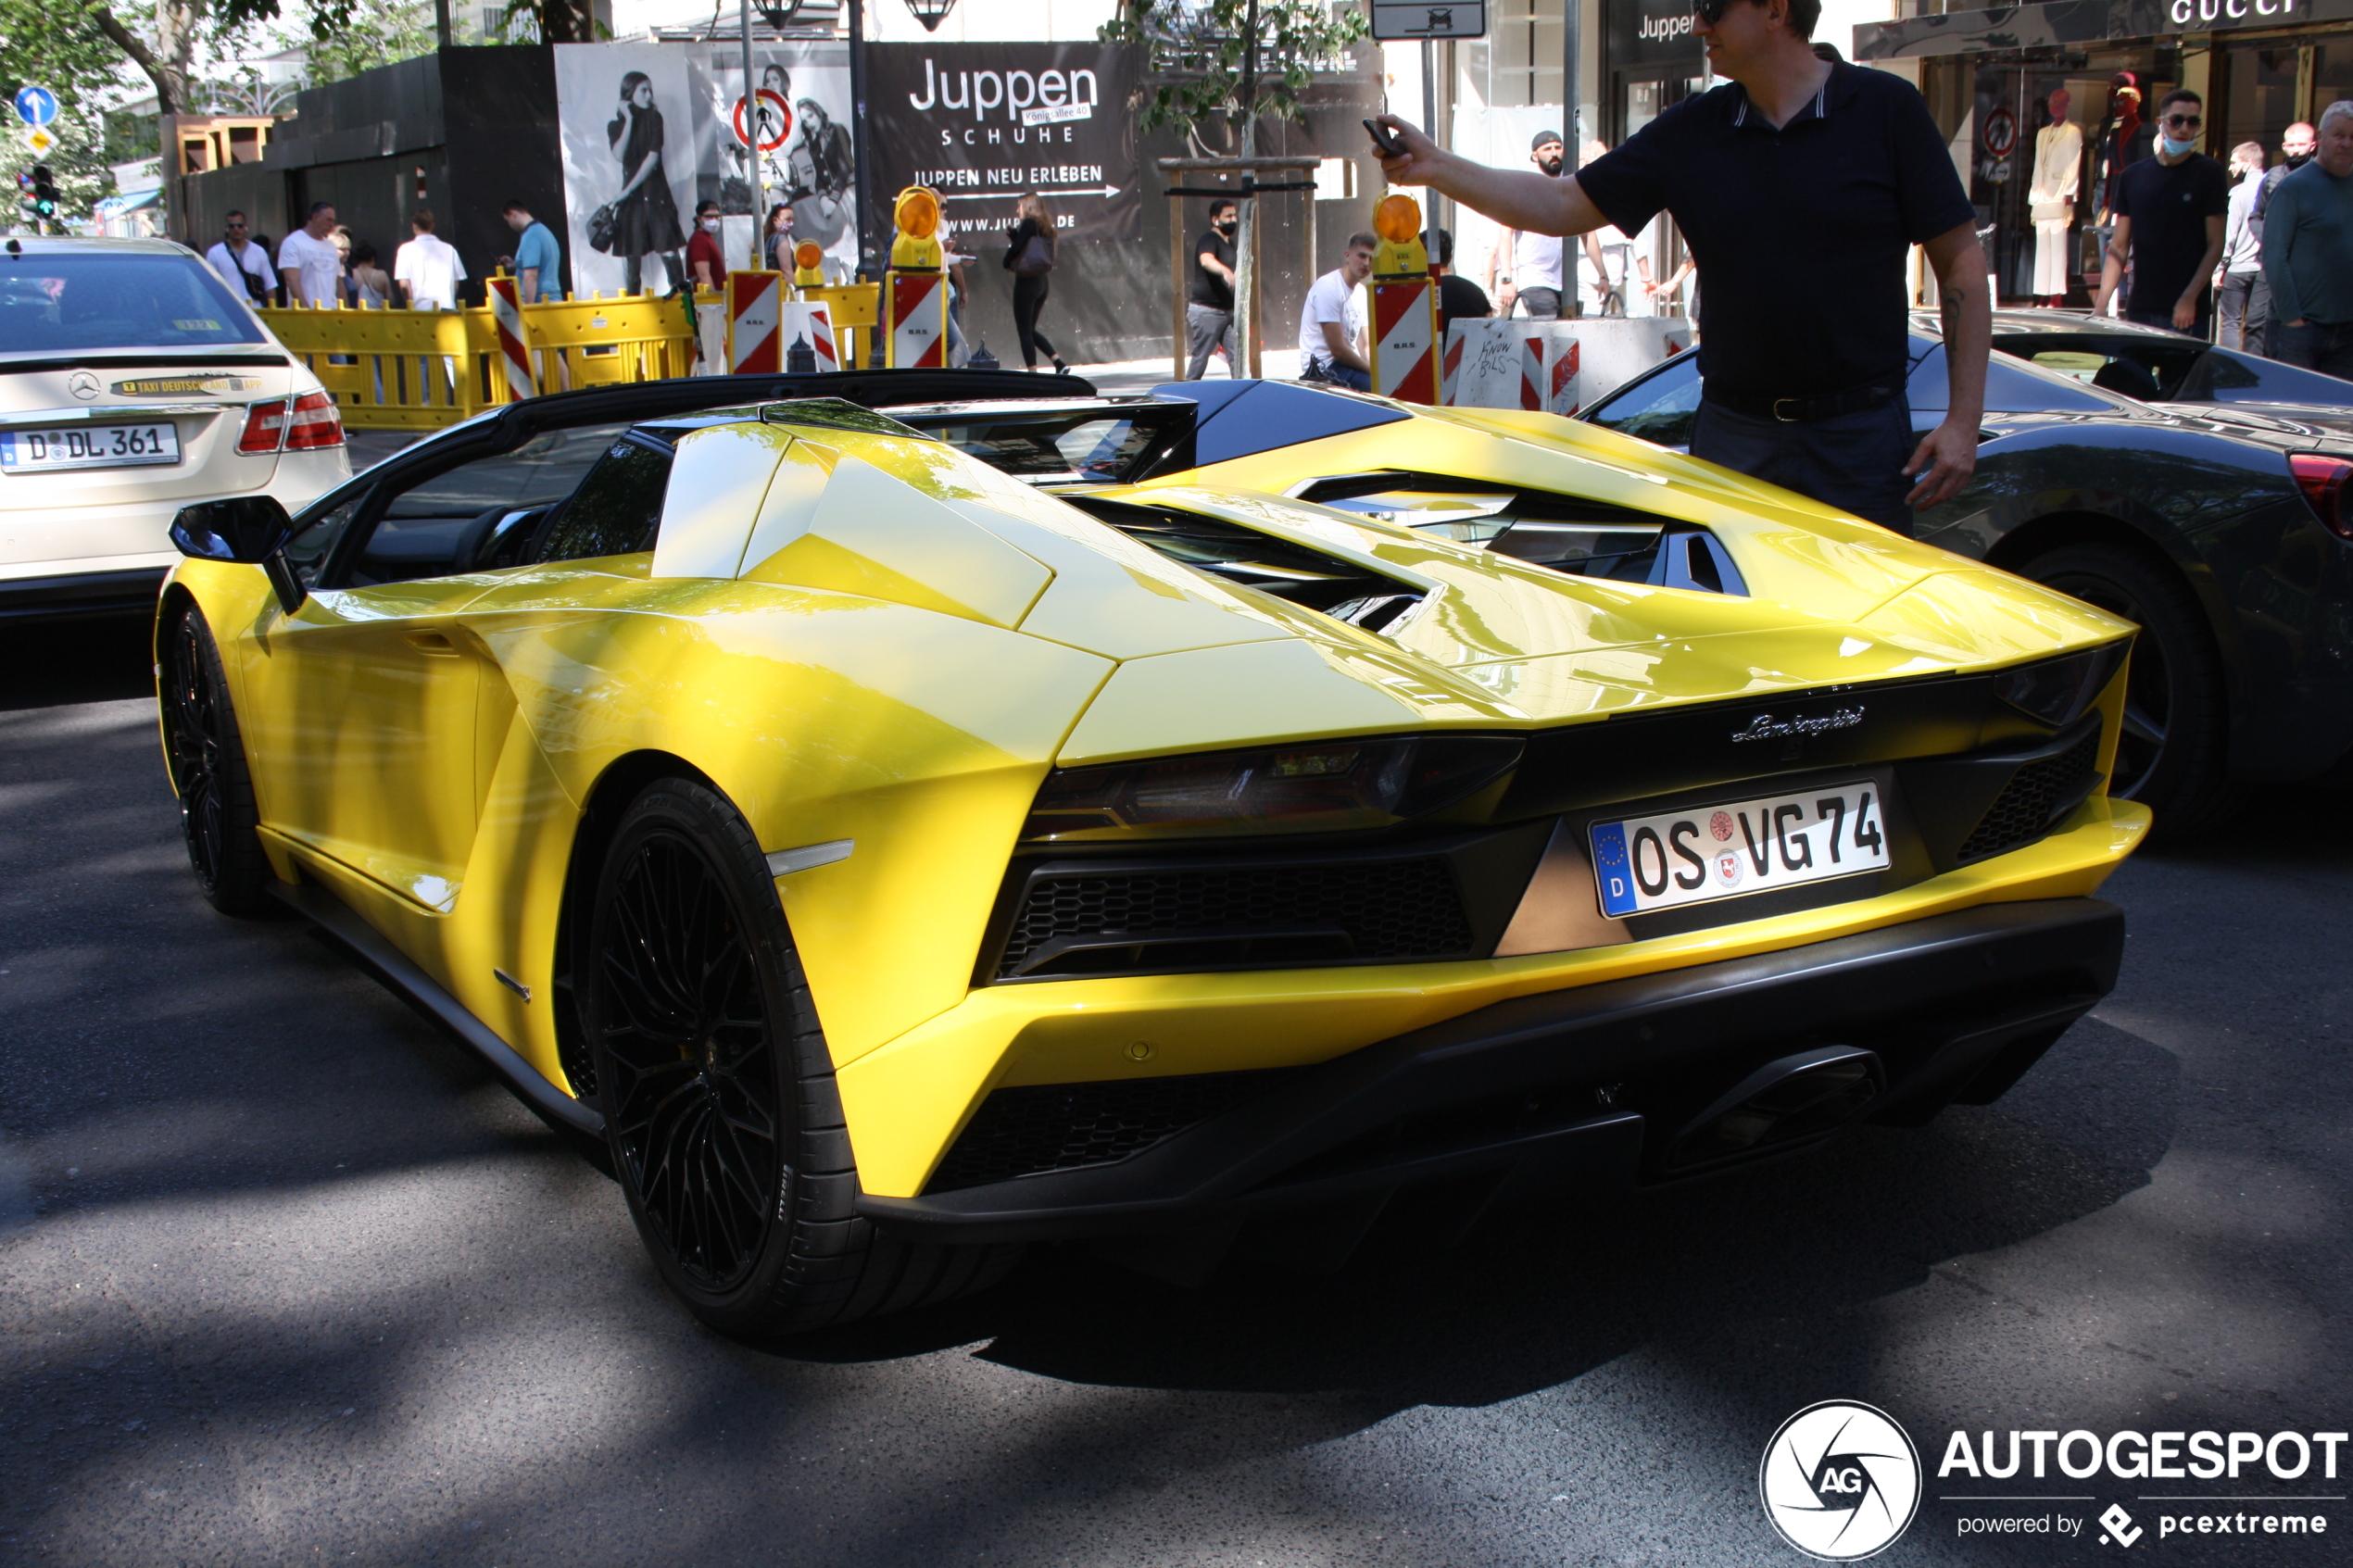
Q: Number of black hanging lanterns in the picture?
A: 2